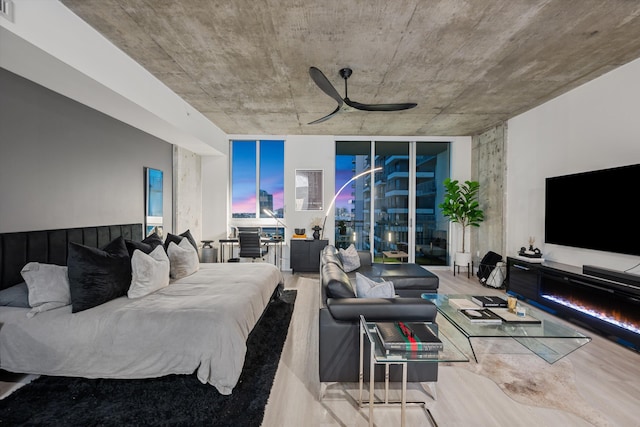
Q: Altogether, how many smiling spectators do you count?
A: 0